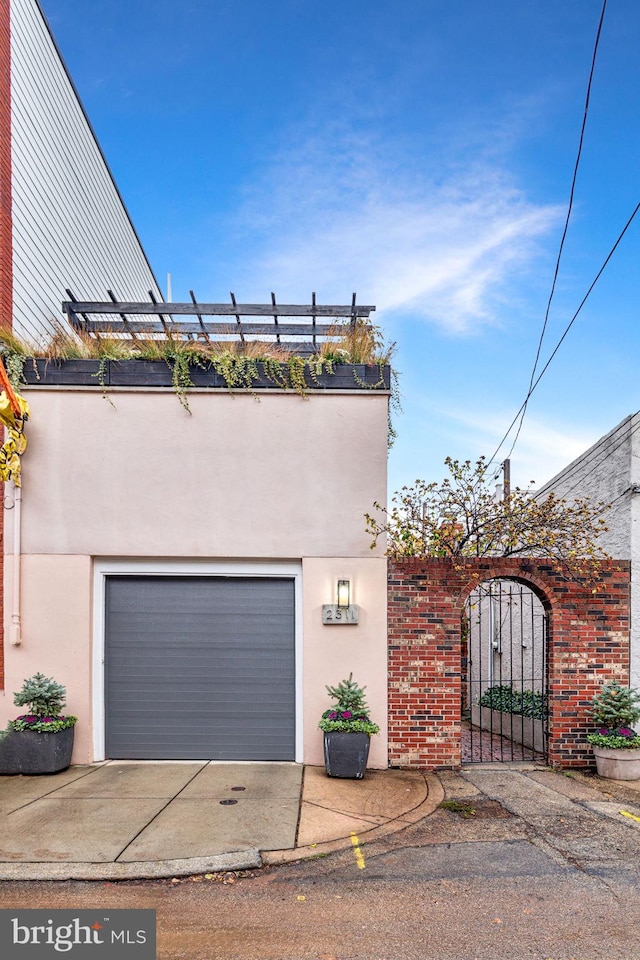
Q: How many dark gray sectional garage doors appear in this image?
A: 1